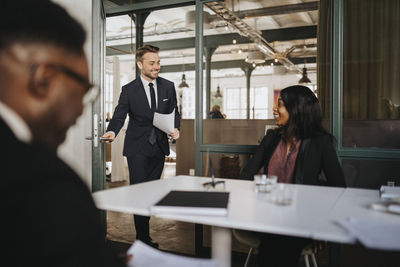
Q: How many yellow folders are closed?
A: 0